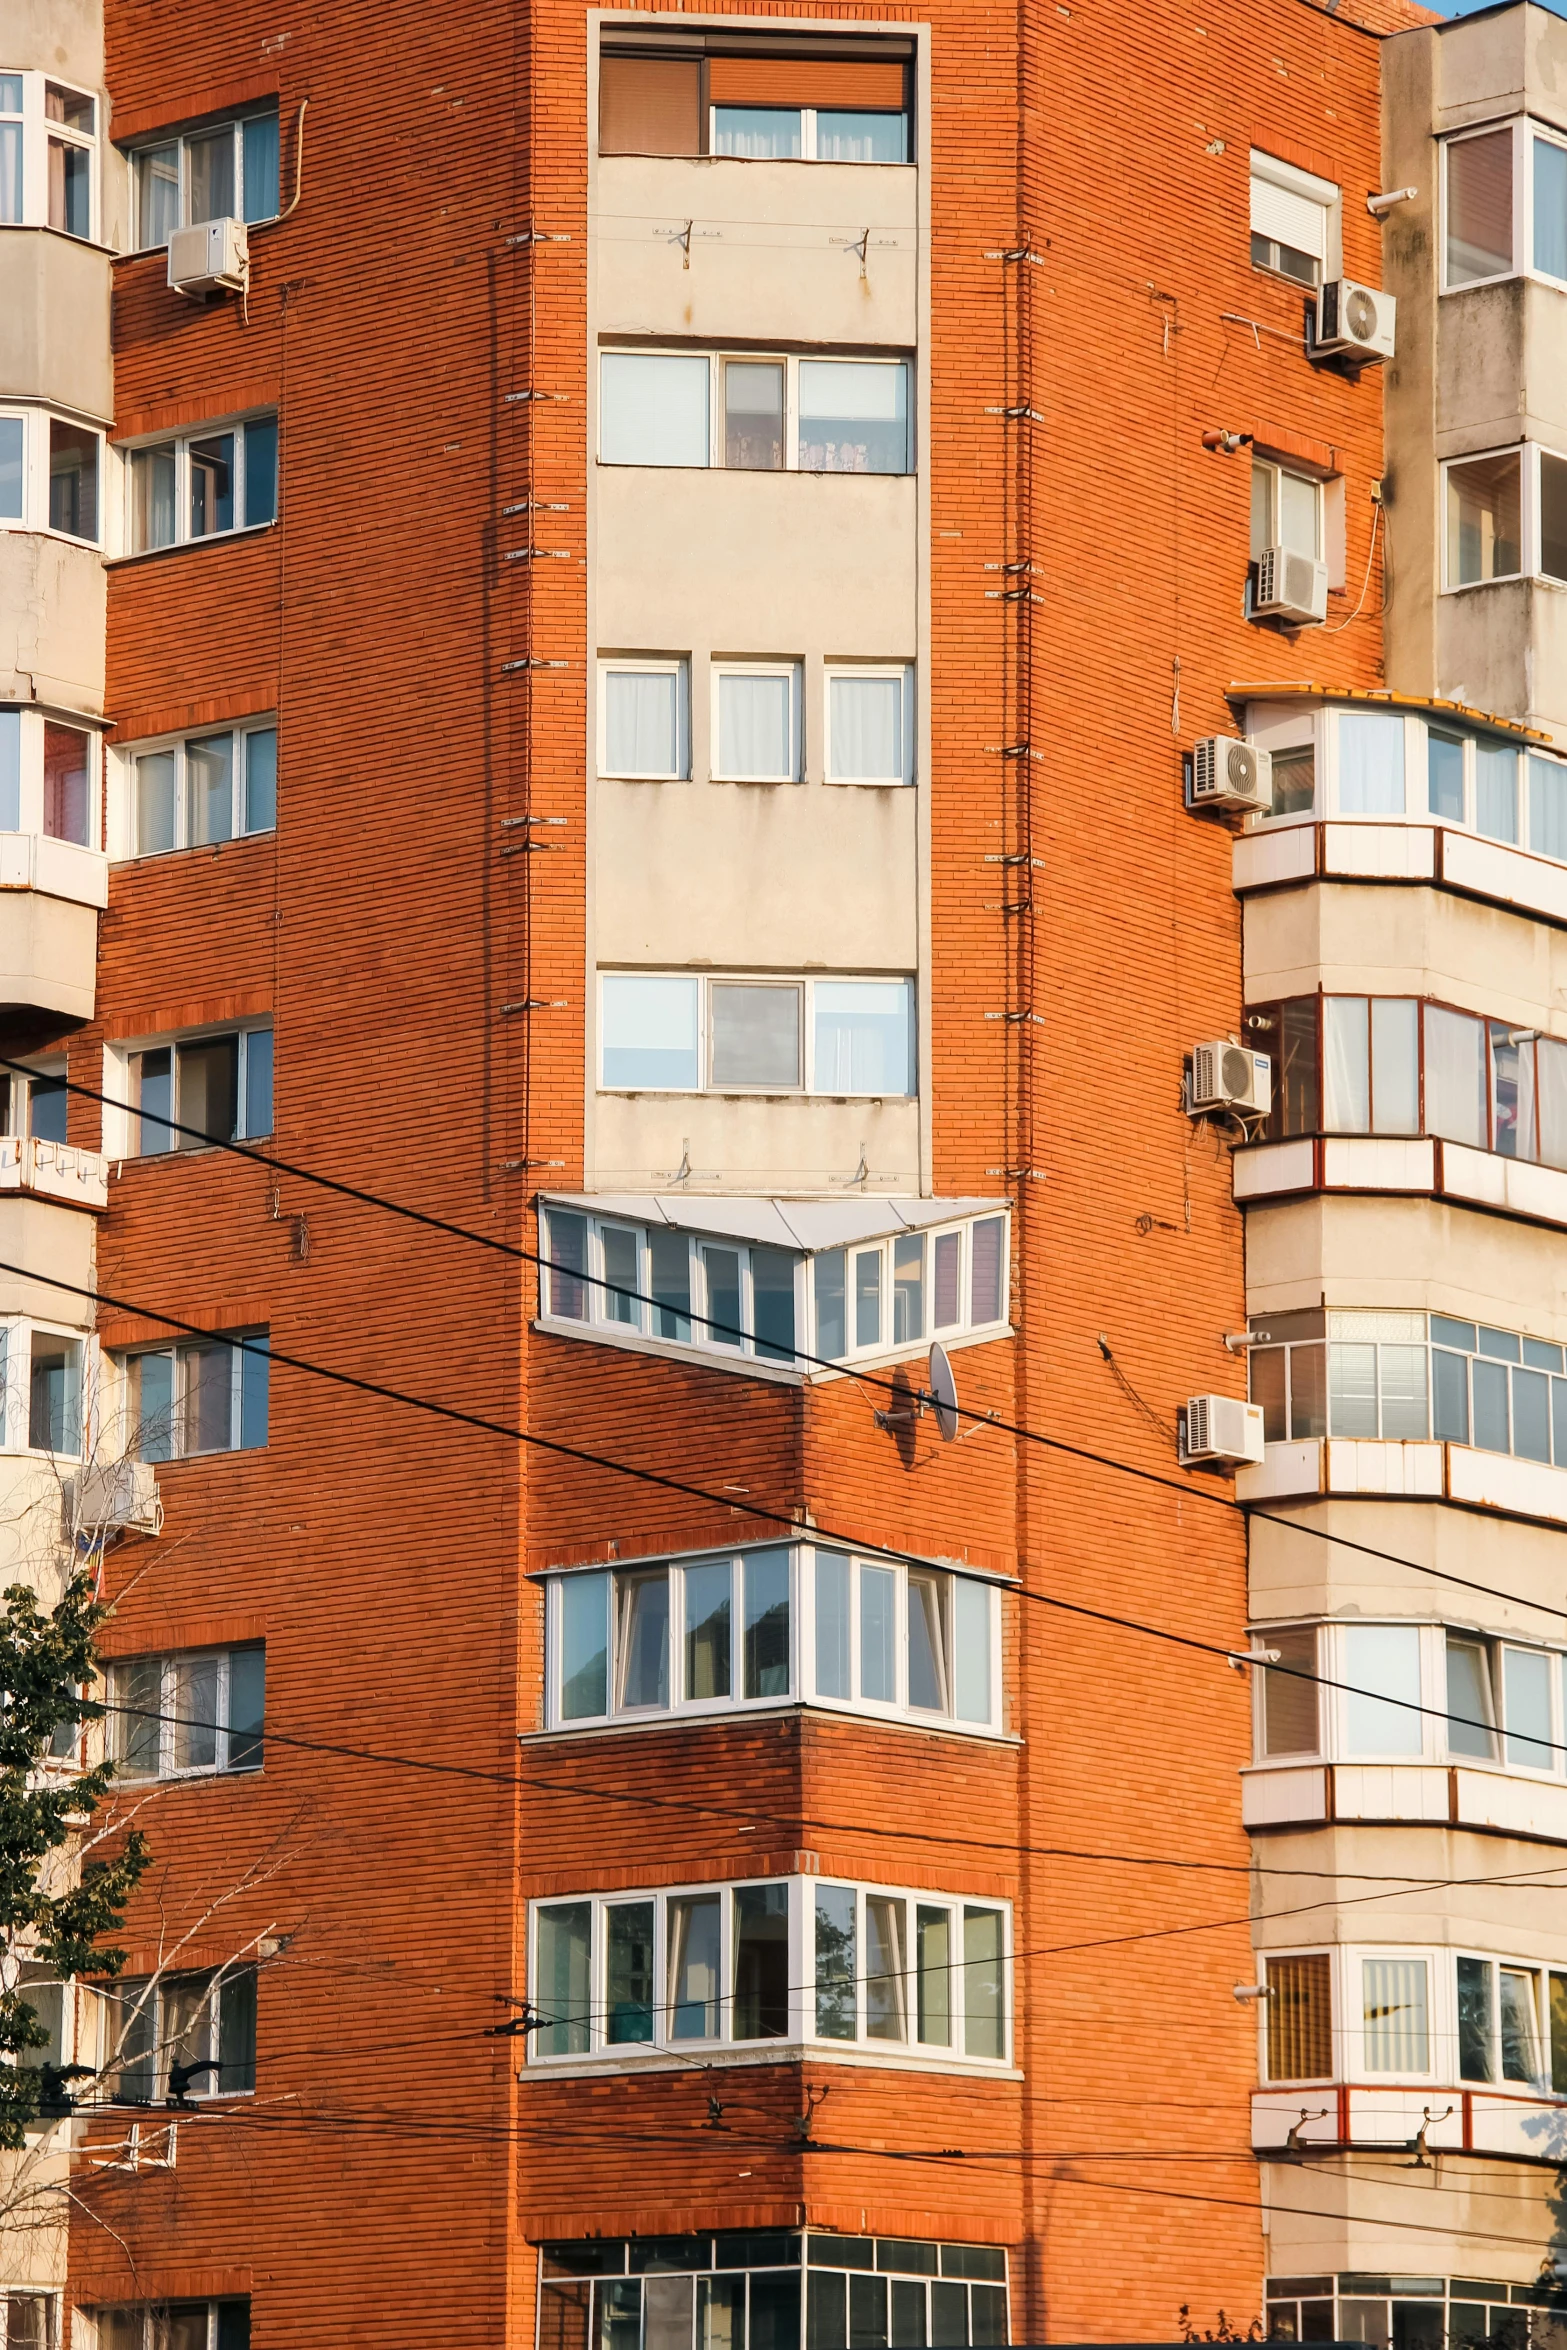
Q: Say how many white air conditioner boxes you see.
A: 7